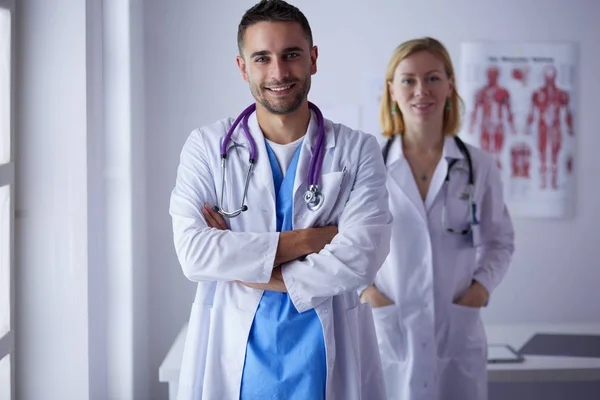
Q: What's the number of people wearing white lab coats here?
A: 2